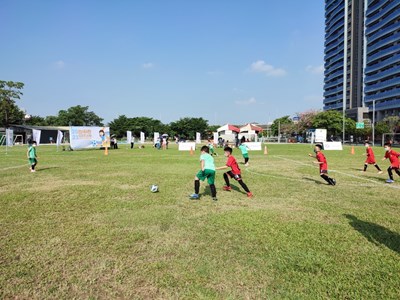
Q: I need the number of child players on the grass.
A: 8